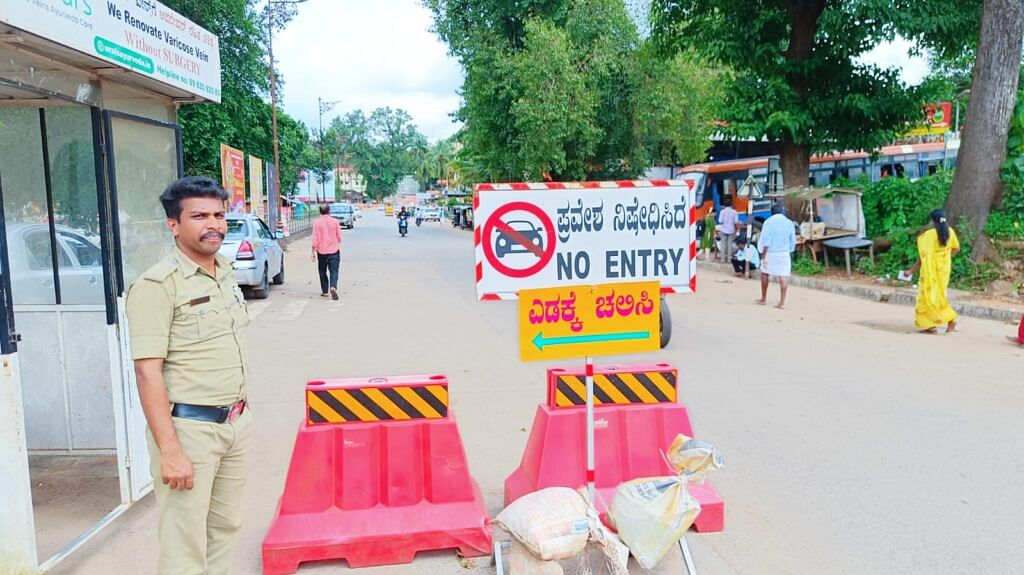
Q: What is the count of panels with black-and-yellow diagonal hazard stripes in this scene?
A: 2